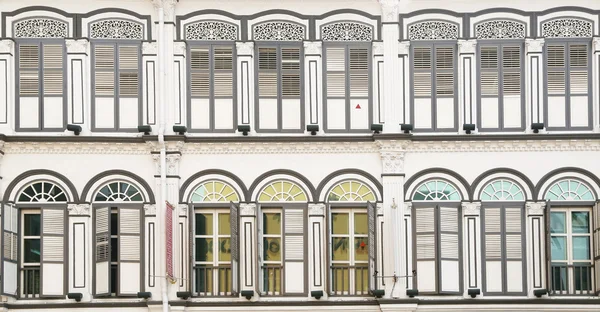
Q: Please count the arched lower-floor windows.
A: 8